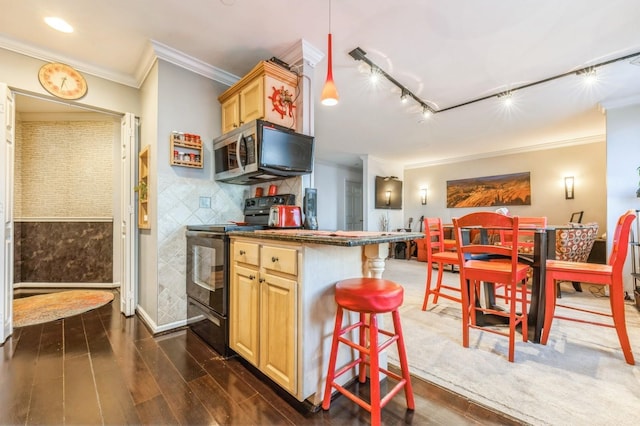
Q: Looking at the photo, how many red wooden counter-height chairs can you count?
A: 4